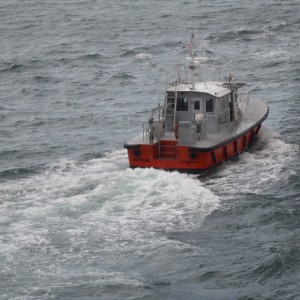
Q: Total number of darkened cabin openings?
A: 3